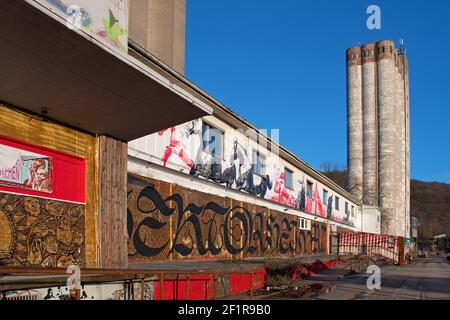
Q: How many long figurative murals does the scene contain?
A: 1